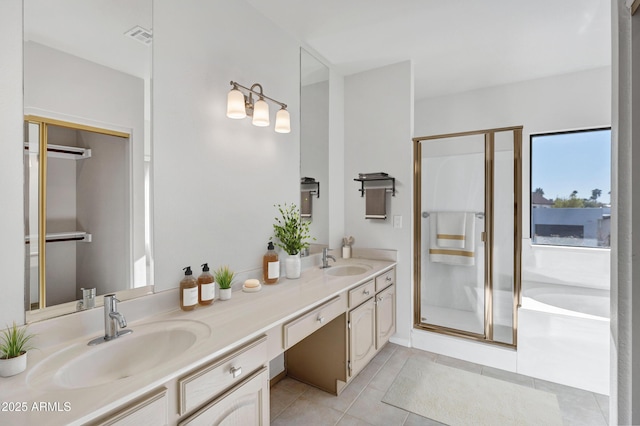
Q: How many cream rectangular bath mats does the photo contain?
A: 1